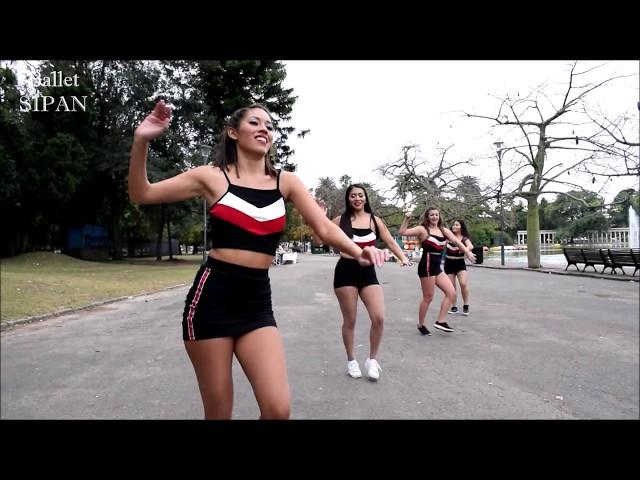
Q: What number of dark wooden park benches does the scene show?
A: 2